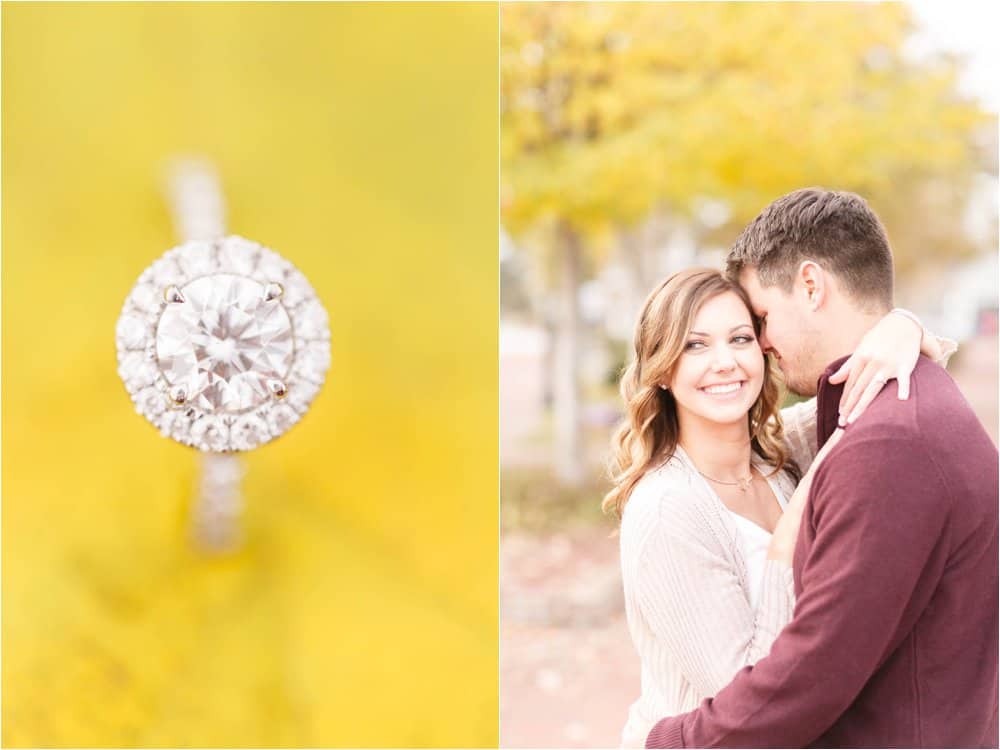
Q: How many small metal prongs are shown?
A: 4